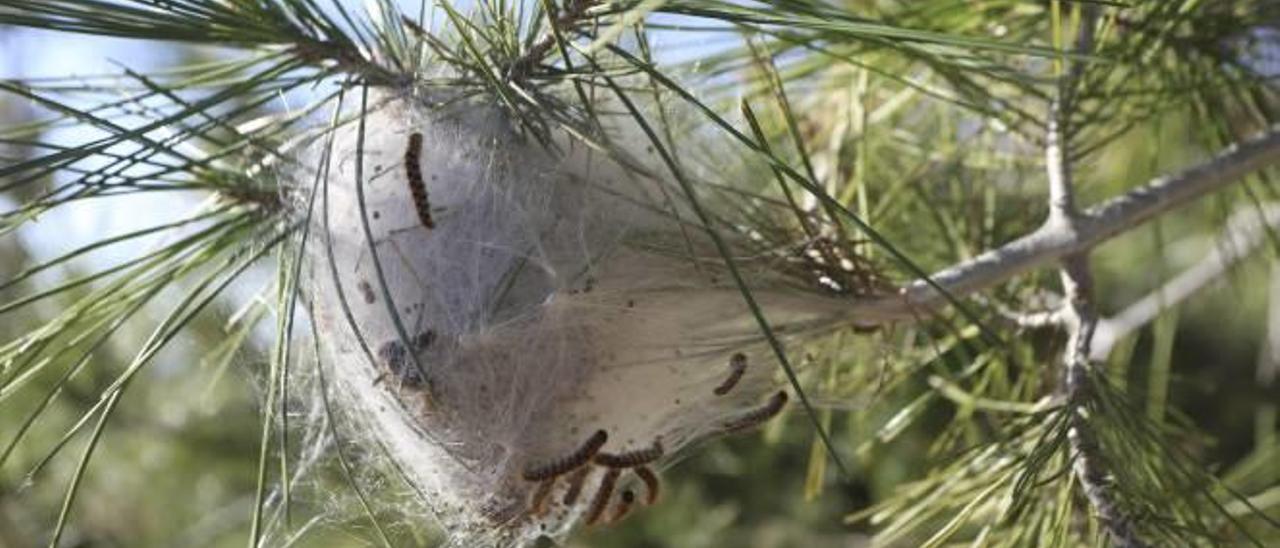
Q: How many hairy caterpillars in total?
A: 10